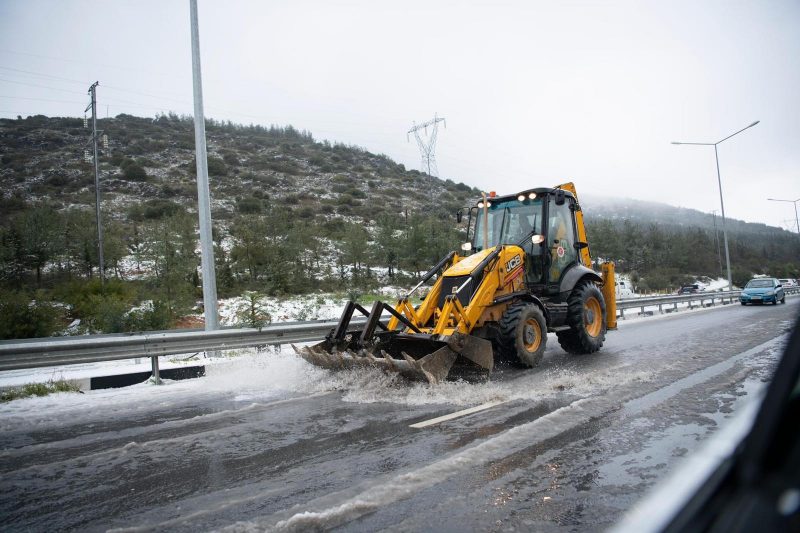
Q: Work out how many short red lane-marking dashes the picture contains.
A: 0